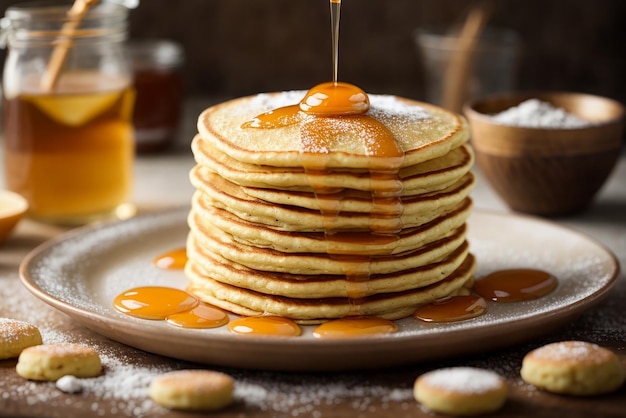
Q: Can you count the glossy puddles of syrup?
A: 7